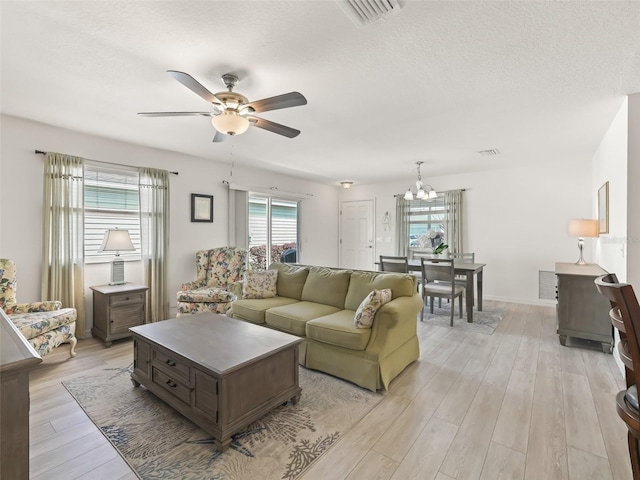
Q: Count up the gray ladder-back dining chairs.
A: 4